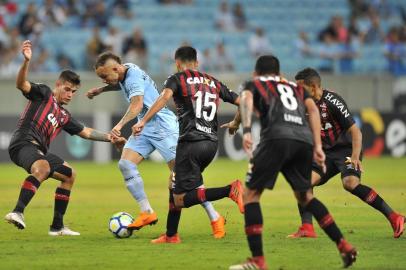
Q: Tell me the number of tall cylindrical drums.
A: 0